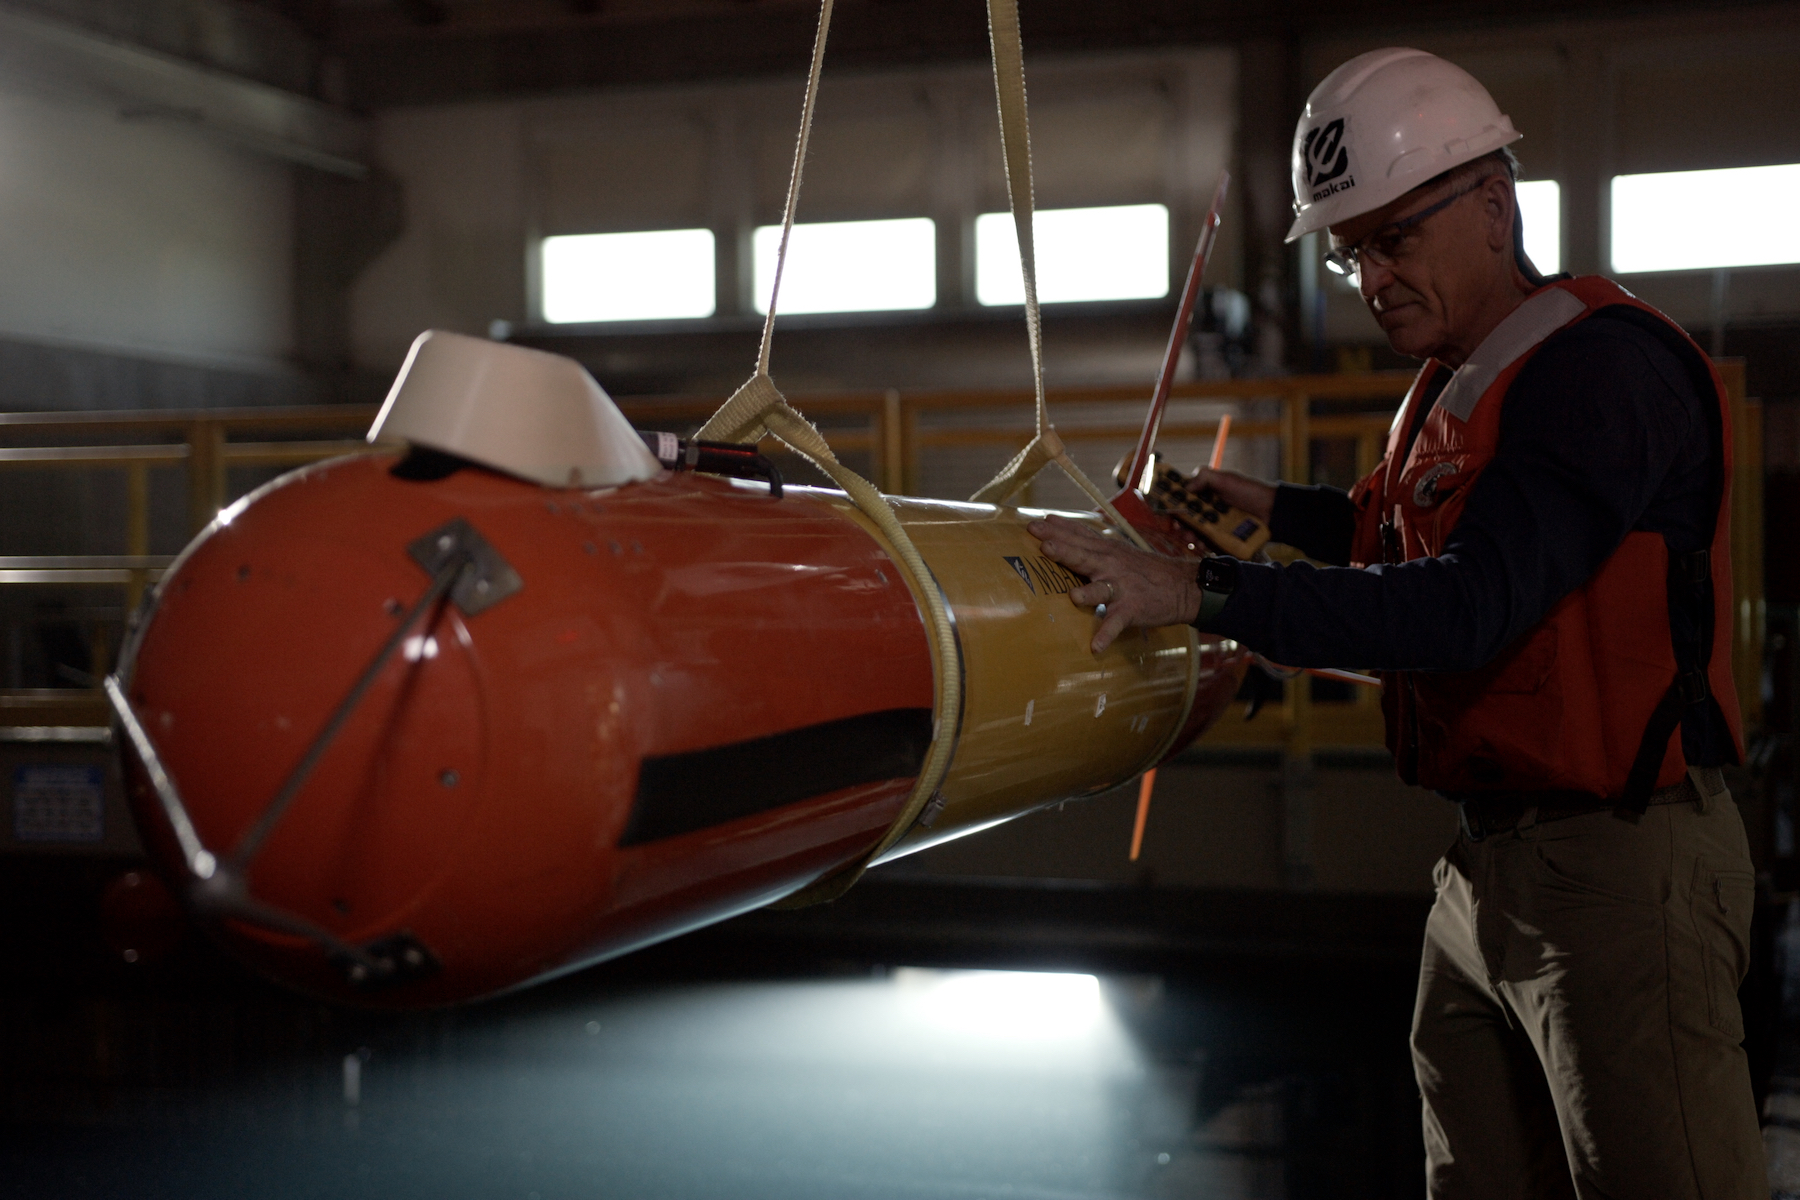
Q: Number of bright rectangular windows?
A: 5